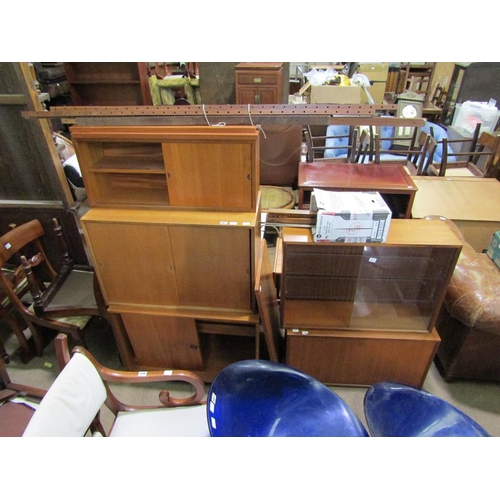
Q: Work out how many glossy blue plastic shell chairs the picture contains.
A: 2